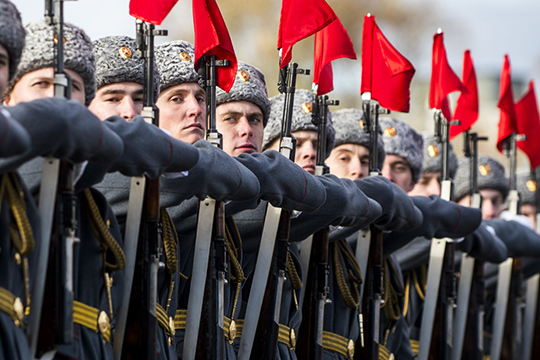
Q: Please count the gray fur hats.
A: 11